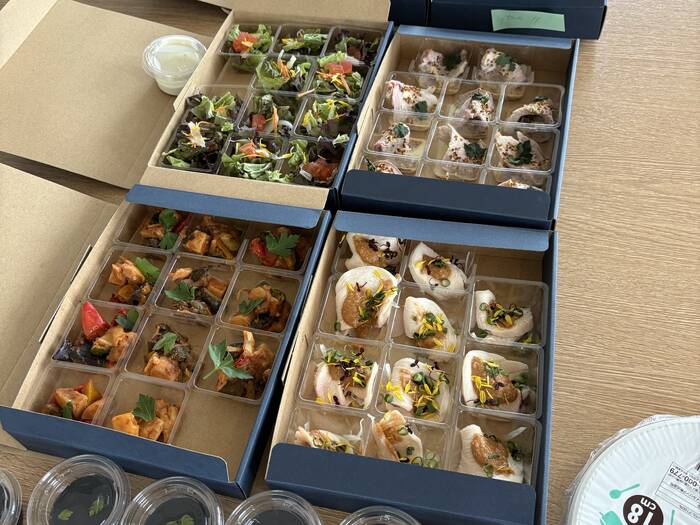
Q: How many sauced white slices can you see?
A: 11